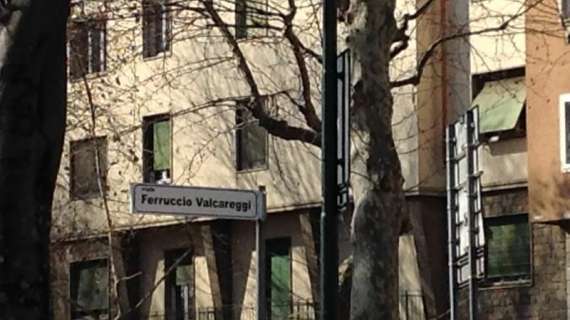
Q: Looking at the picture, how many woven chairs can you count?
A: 0